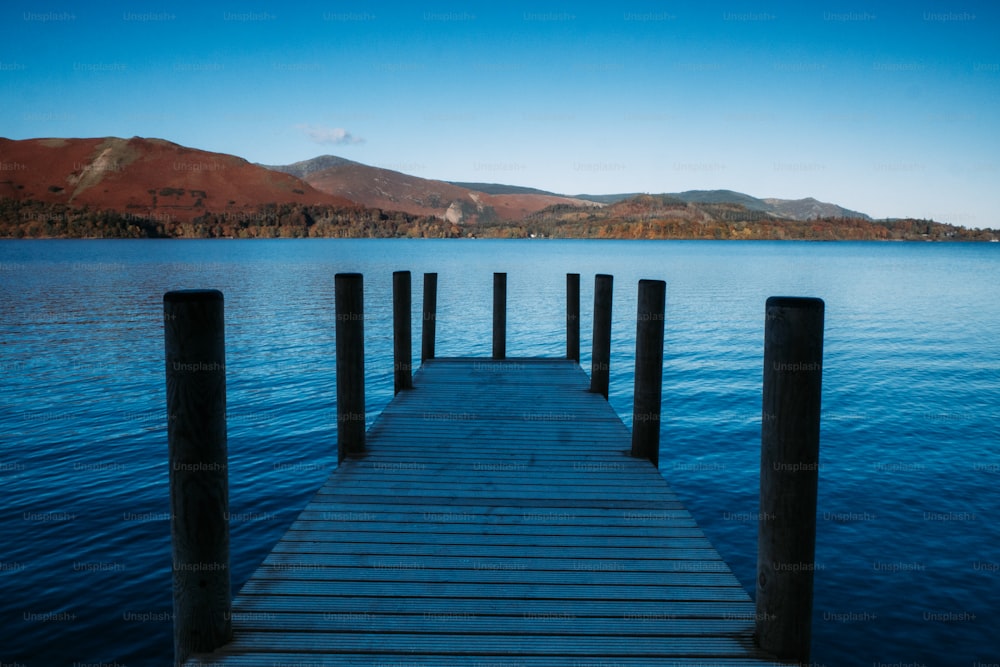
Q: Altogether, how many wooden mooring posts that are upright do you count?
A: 9